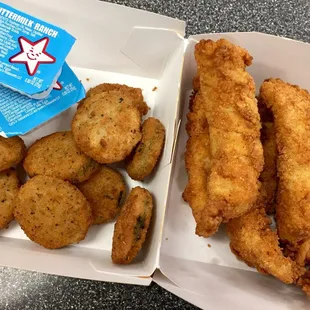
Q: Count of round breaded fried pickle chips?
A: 9